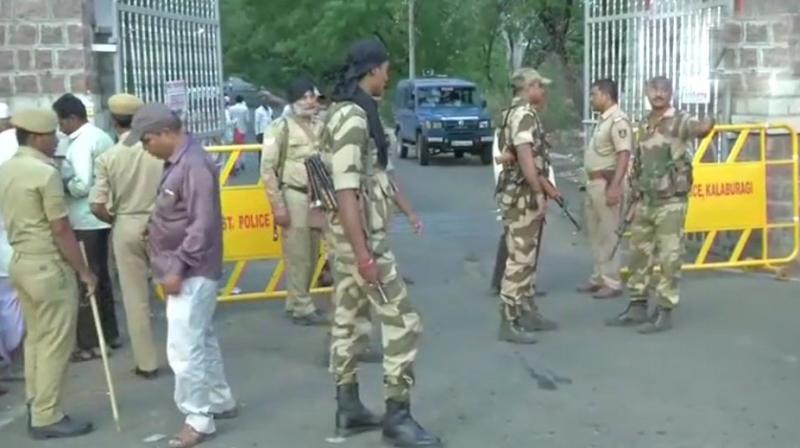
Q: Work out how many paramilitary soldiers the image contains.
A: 3